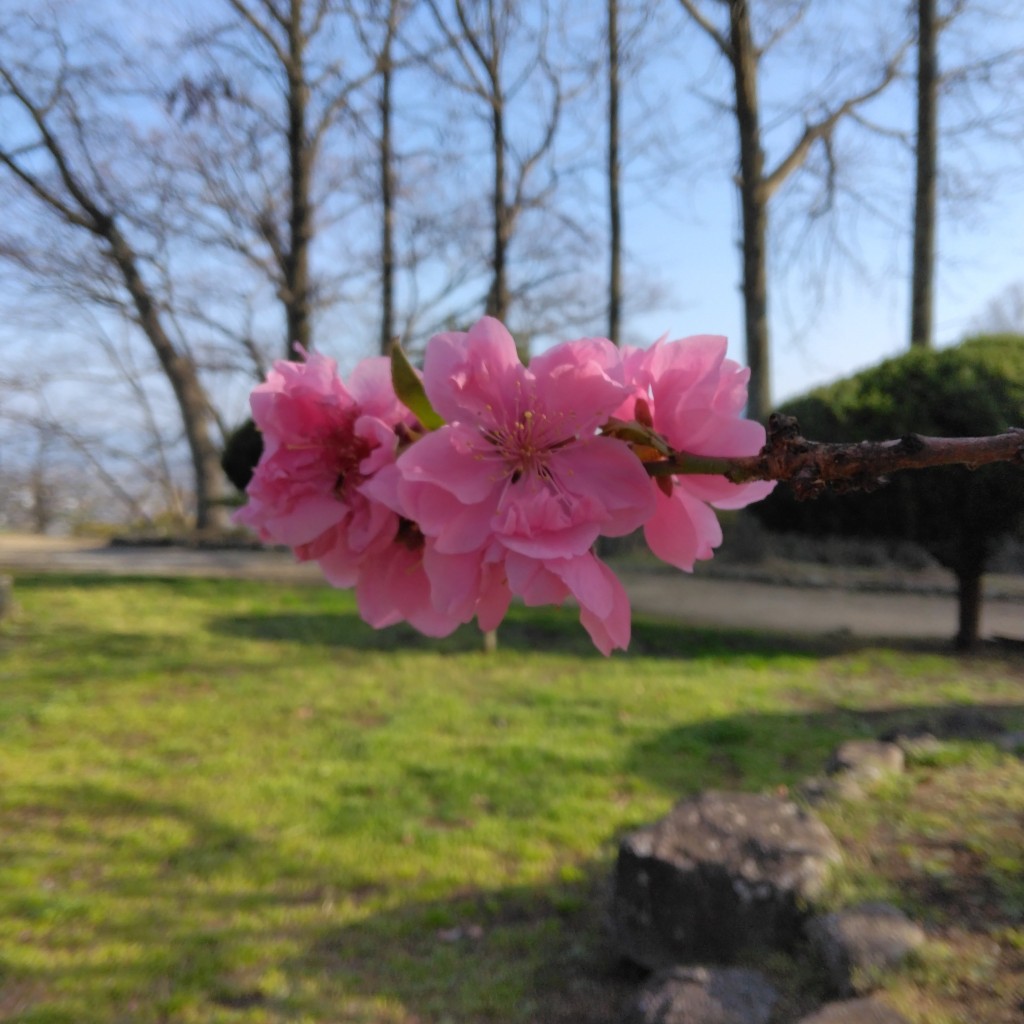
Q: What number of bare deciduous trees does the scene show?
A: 7